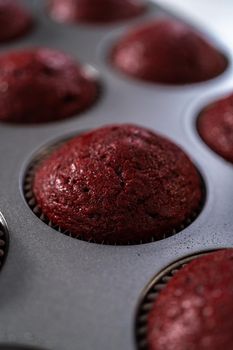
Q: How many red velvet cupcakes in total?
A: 7